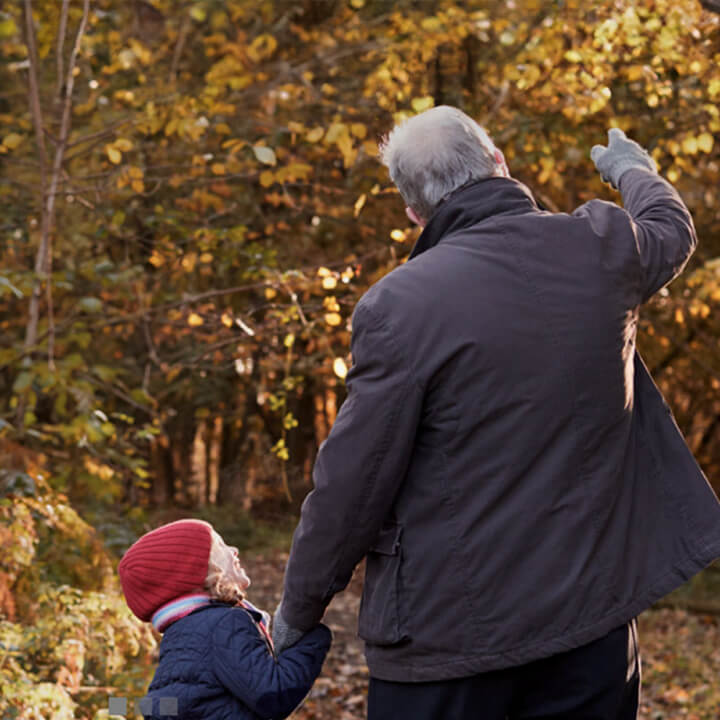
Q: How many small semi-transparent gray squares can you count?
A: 3